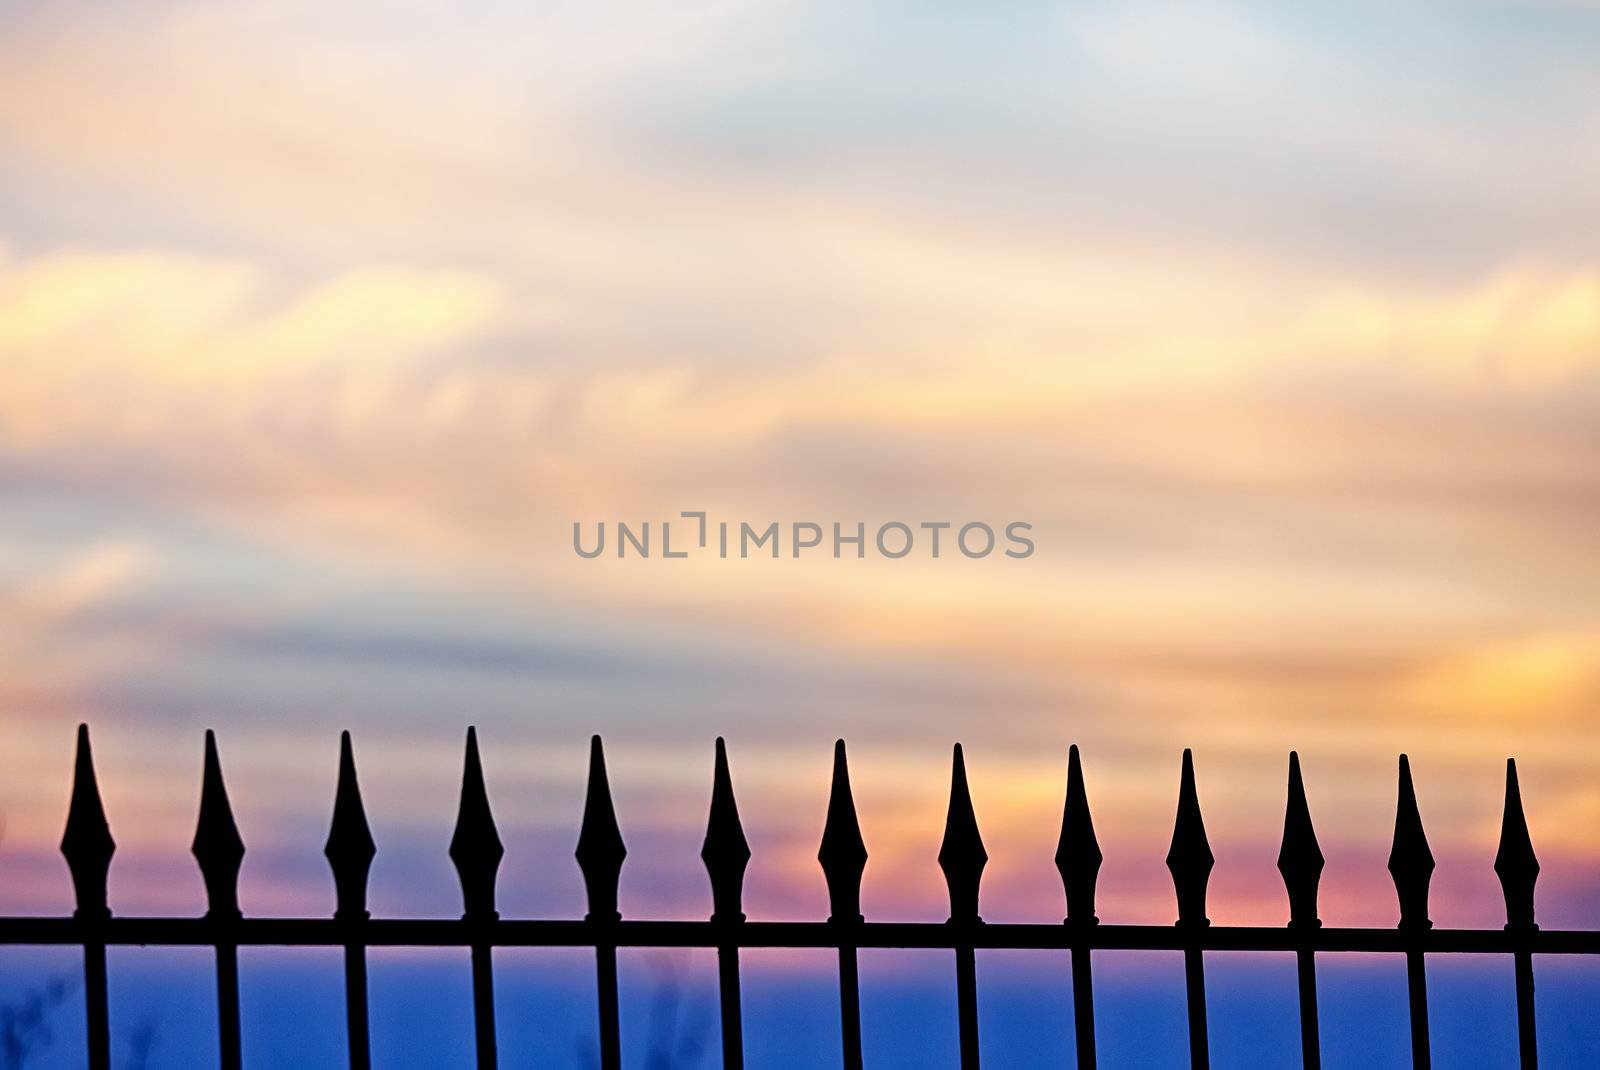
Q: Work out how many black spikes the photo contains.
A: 13